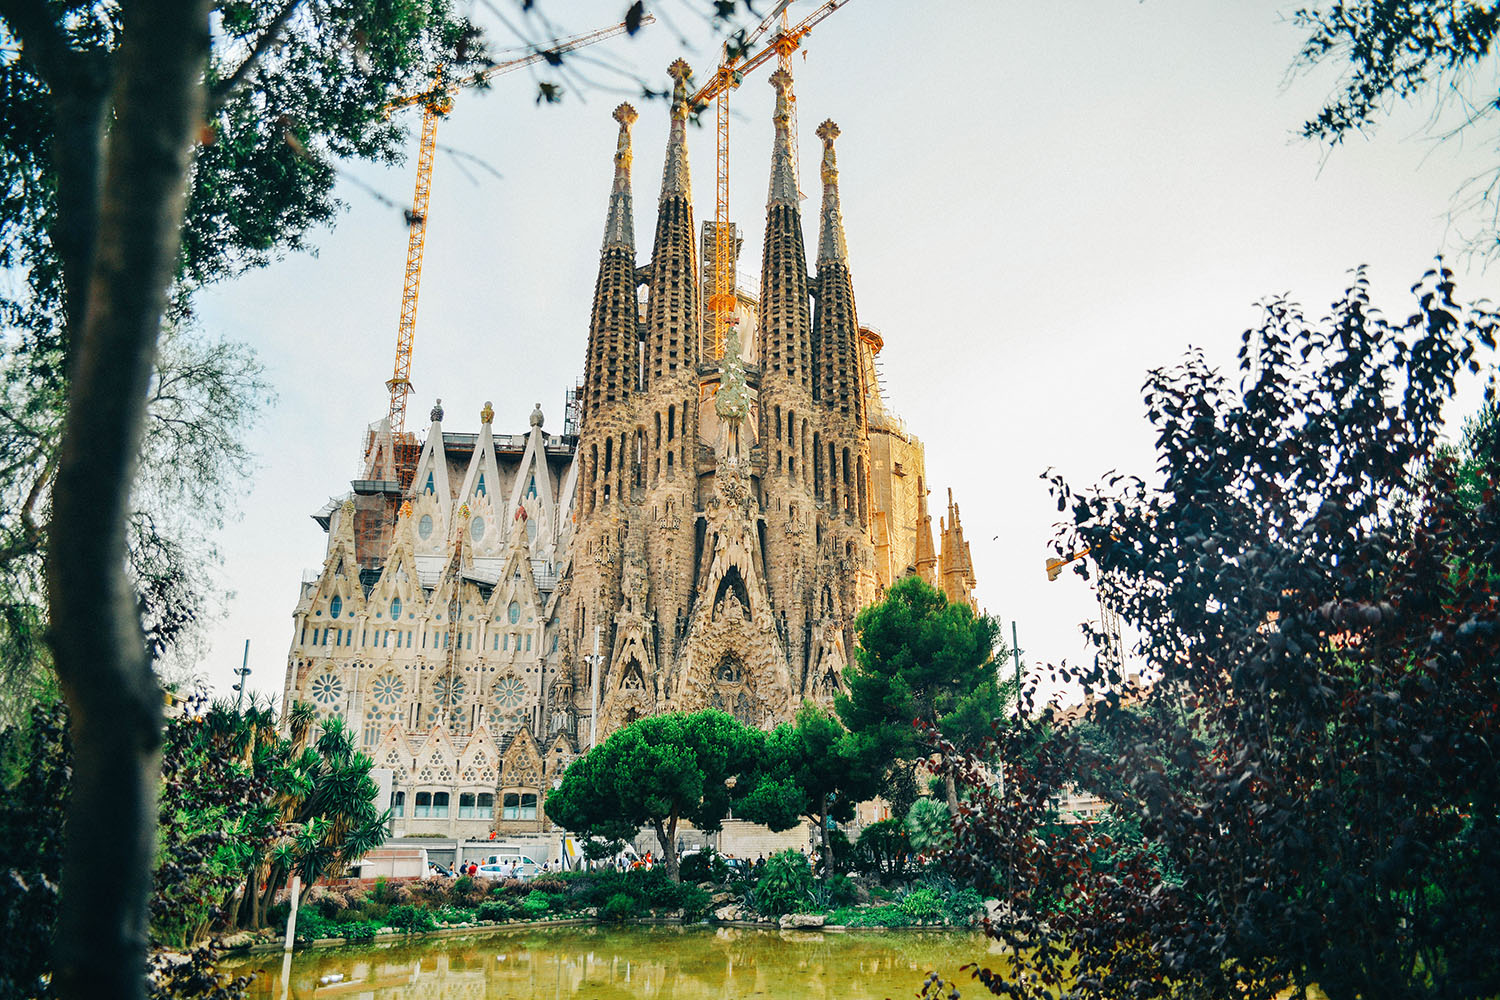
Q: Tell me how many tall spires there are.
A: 4